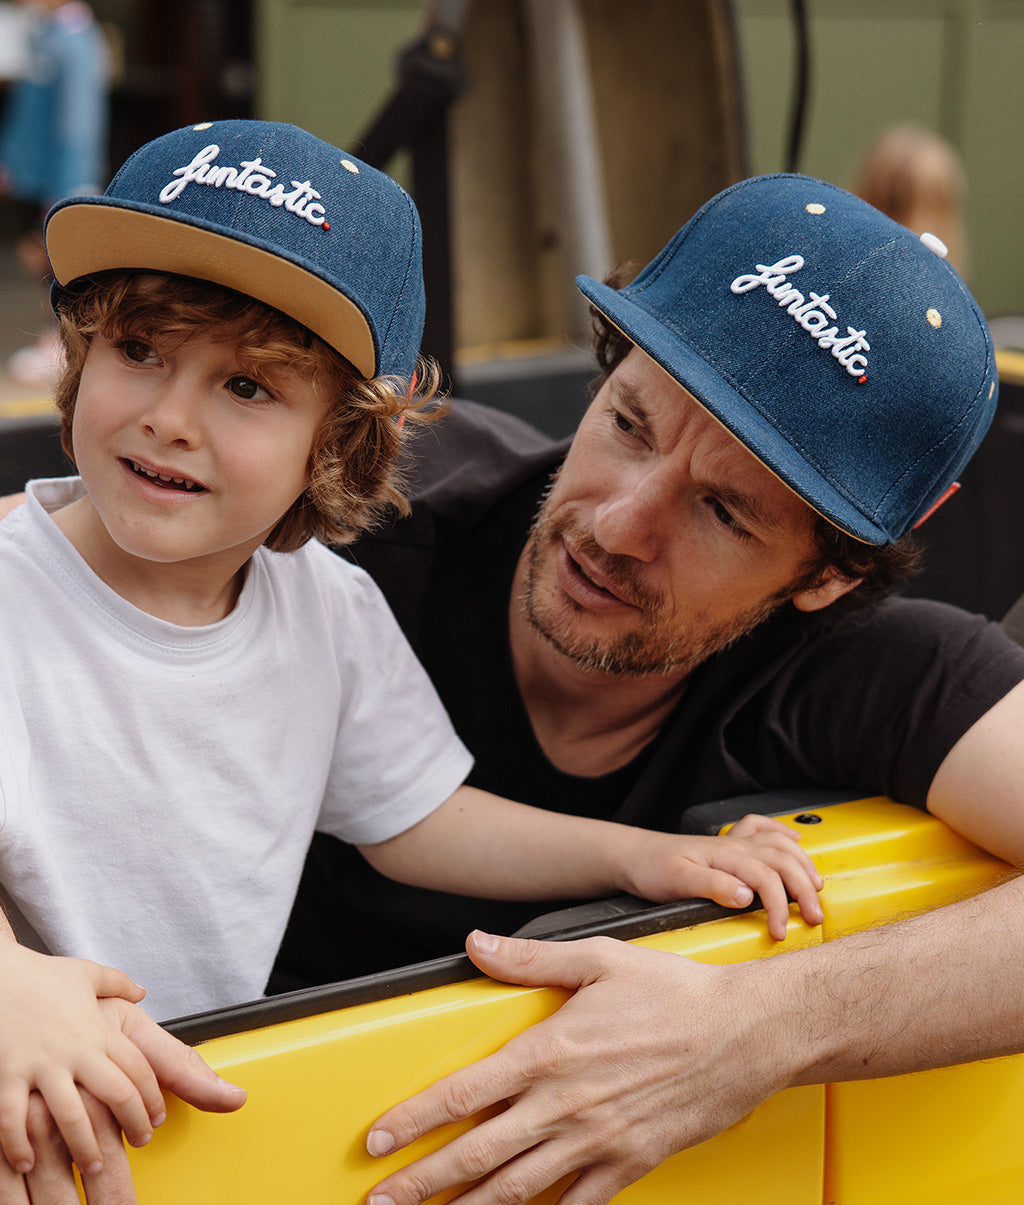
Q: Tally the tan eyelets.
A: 5